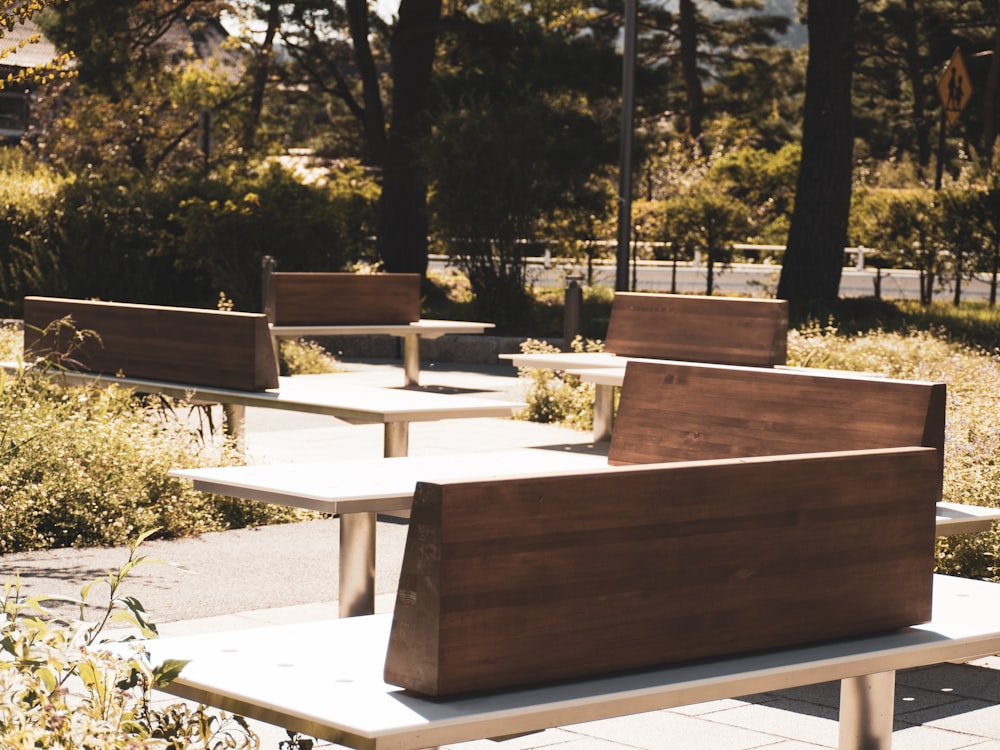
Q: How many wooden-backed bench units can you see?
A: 5